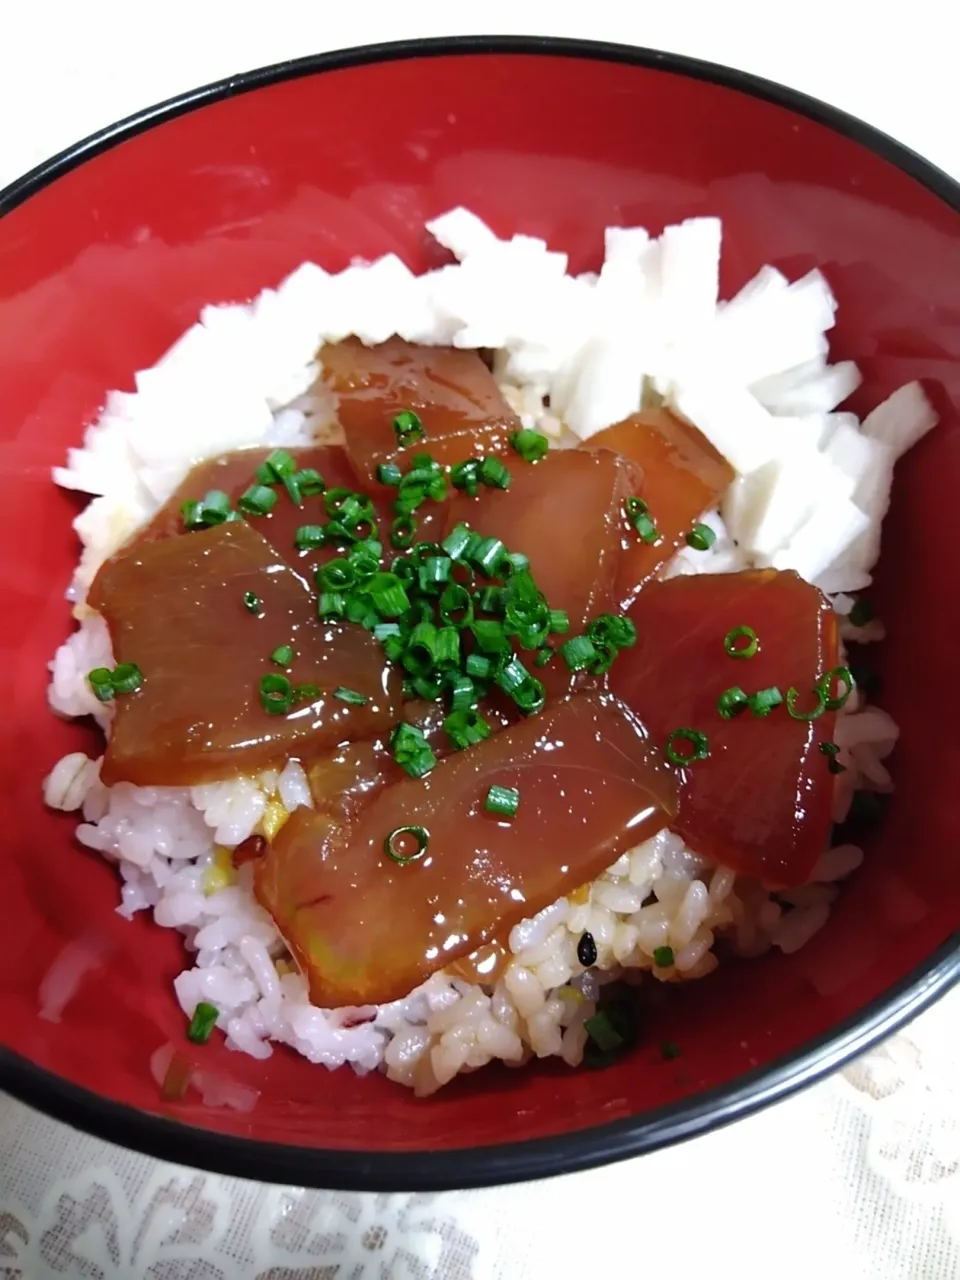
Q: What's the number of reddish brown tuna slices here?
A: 7